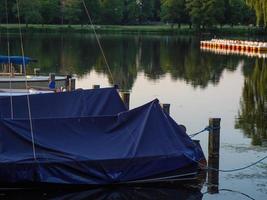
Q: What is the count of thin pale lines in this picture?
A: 3